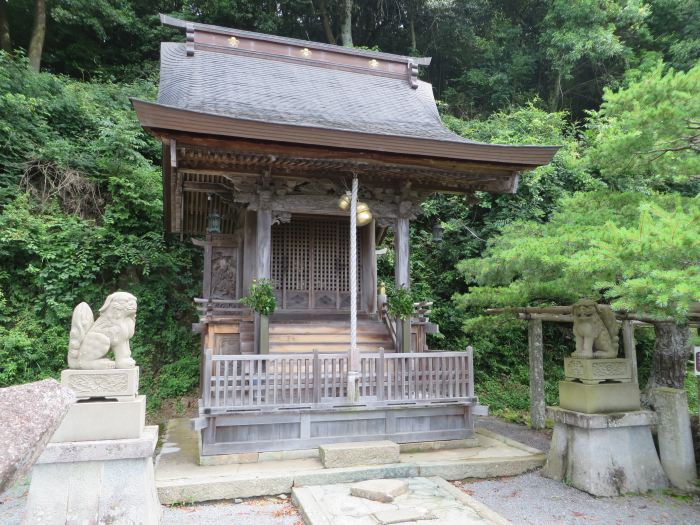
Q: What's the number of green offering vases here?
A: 2